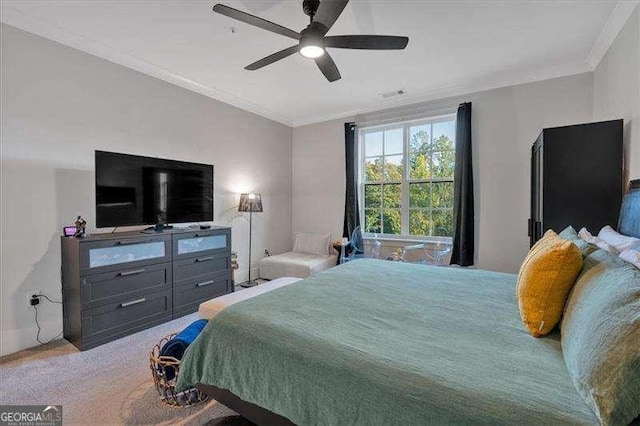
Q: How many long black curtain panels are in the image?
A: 2